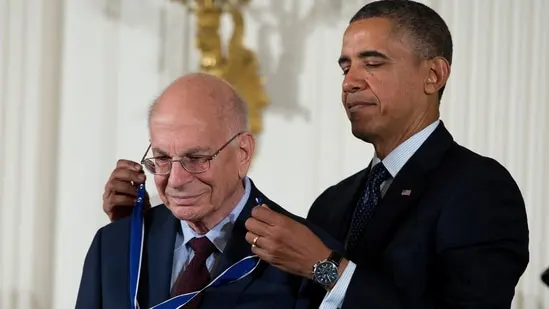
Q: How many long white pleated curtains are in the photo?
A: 2